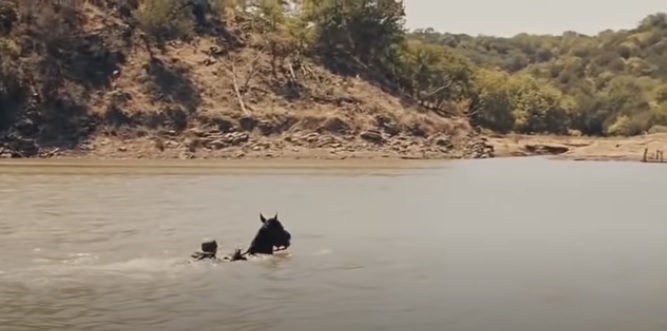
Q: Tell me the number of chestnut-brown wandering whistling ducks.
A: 0